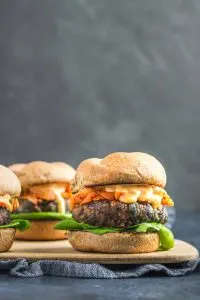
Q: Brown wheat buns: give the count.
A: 3